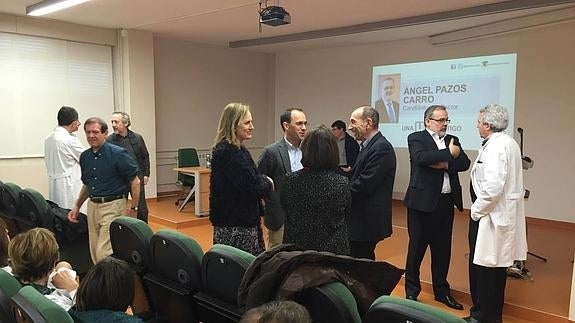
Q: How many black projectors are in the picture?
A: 1